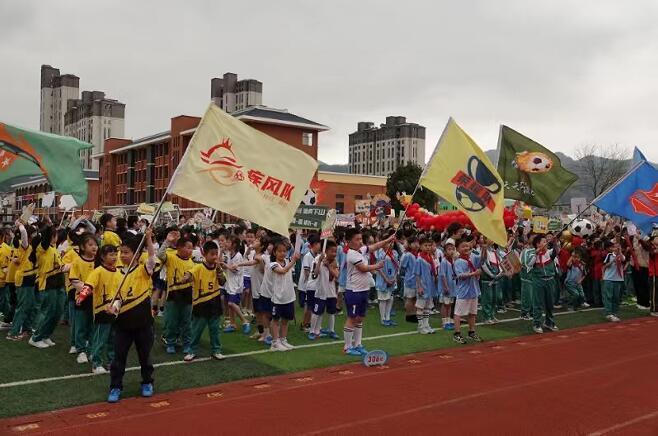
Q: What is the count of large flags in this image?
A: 5